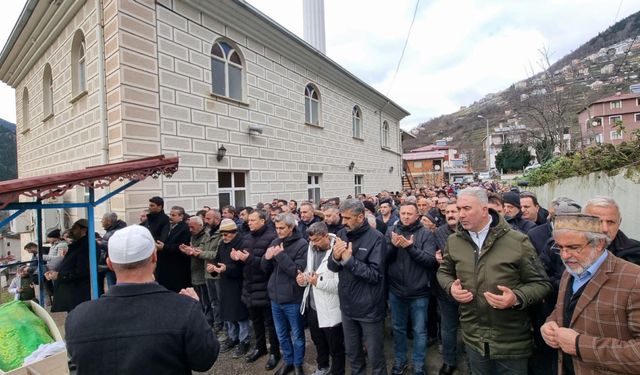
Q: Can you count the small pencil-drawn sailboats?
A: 0